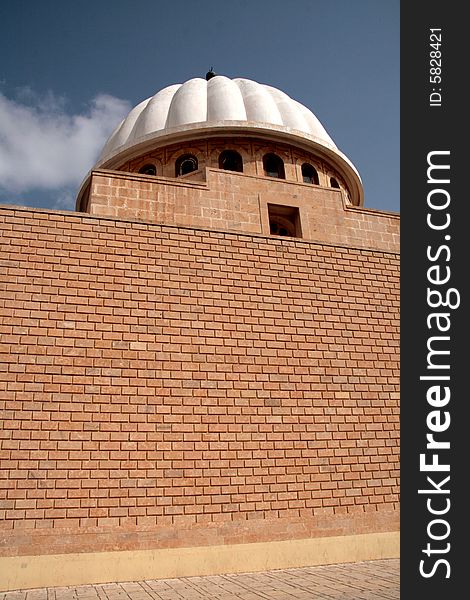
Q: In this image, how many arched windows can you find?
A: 6